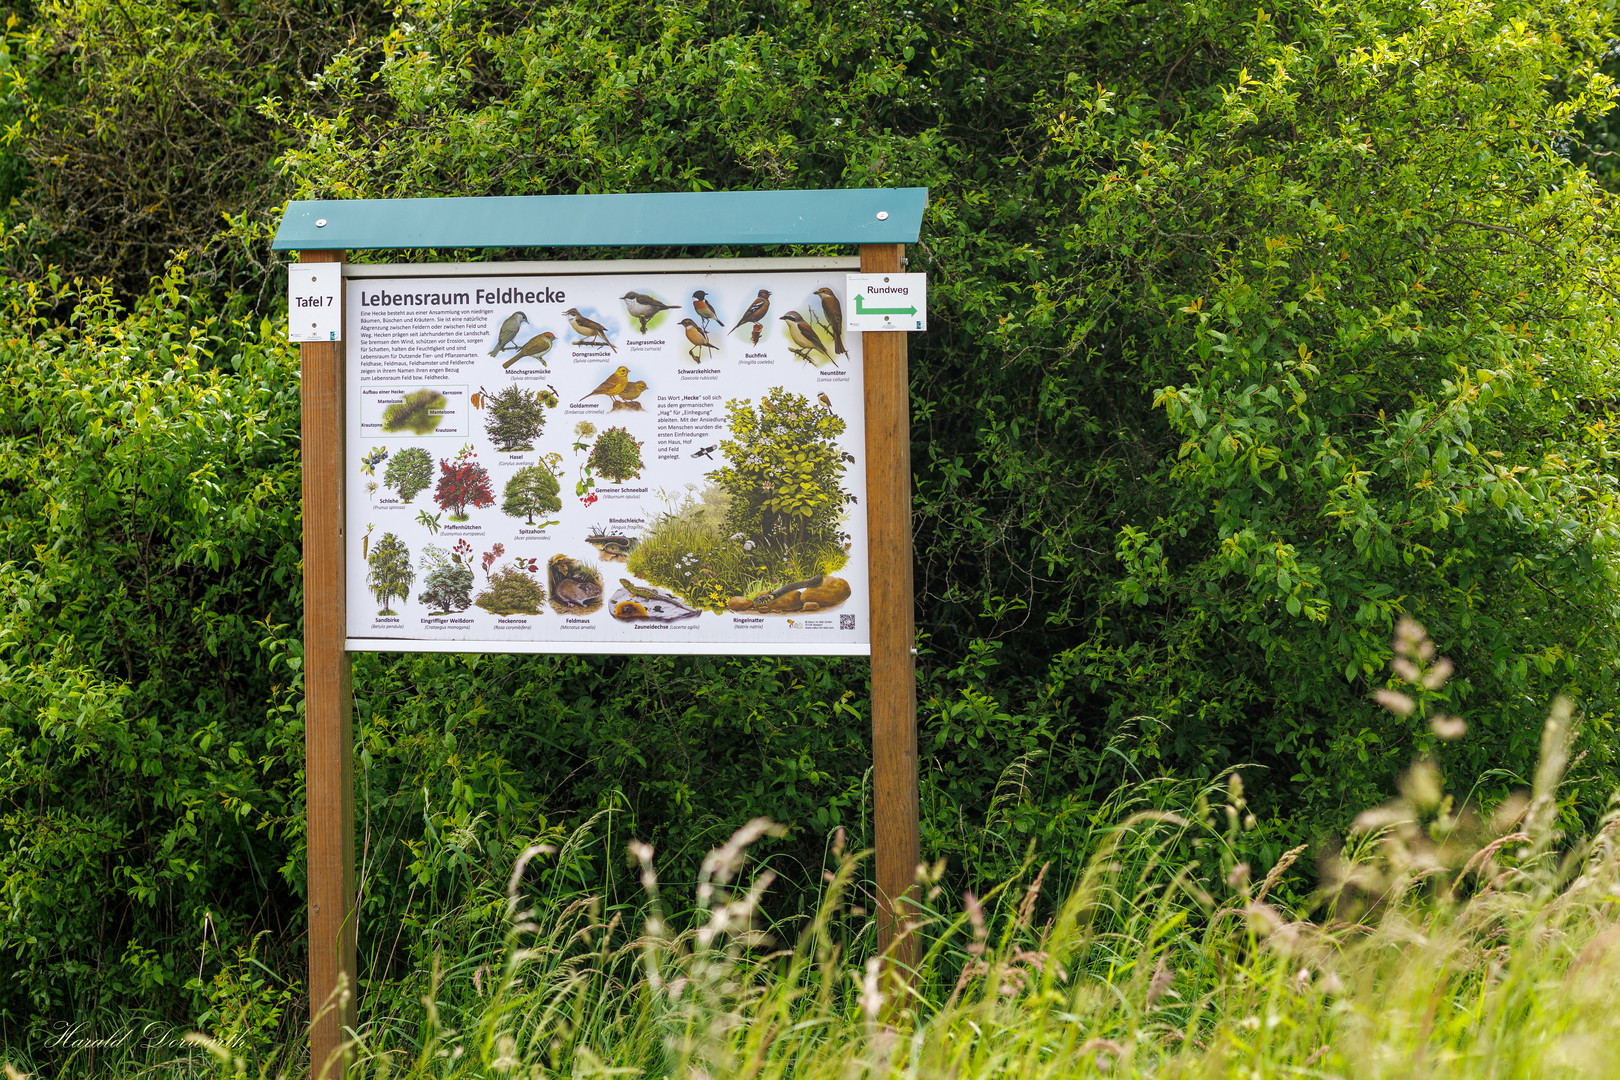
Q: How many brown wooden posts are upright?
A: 2